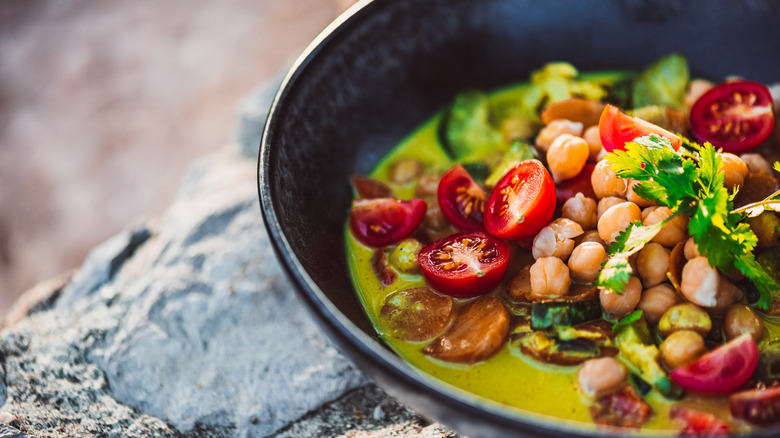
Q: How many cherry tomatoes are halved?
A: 3